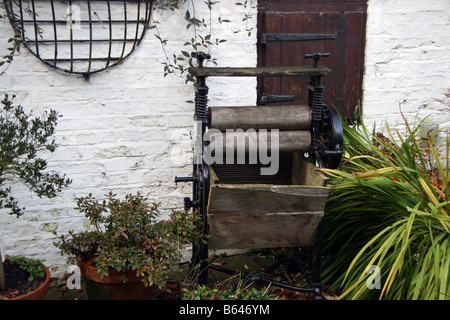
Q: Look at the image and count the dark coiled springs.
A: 2